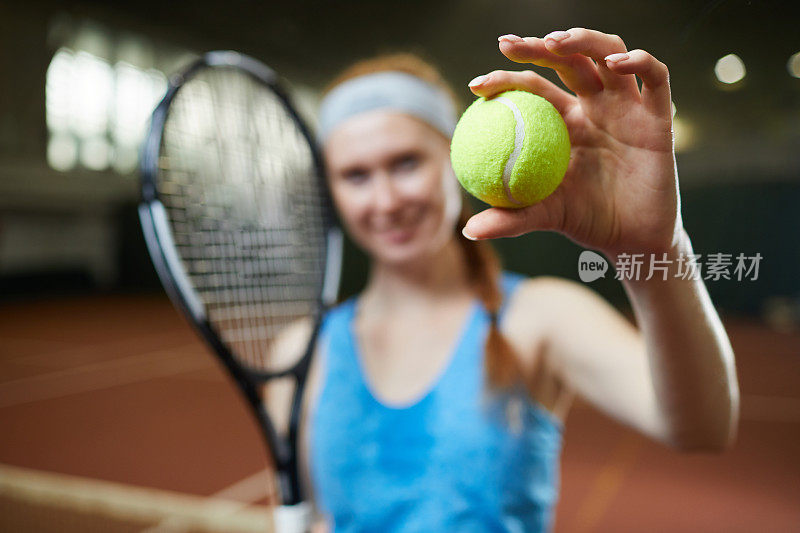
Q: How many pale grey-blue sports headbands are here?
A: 1